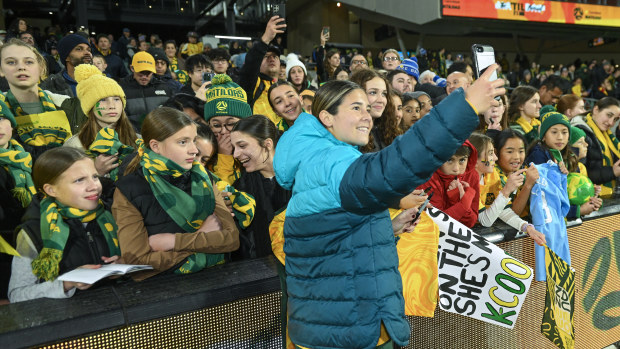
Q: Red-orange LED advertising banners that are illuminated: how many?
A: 1